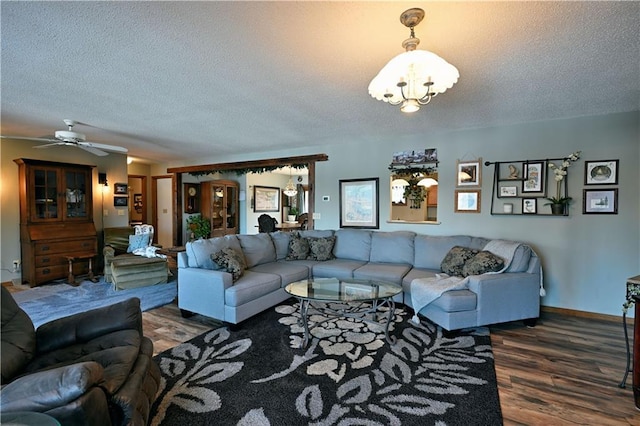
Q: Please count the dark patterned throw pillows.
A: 5